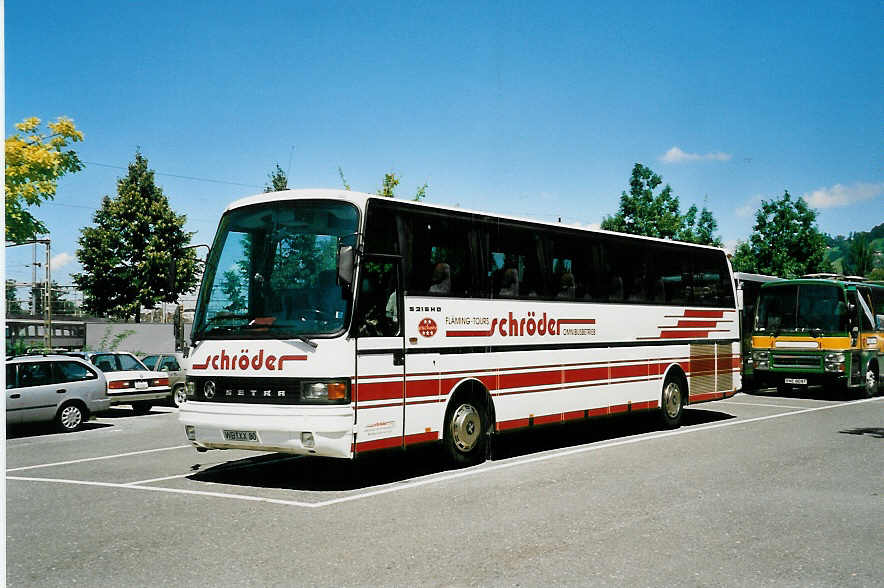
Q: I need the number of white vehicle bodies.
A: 2